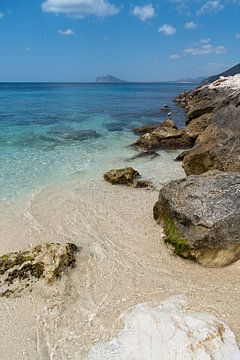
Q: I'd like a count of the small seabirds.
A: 2